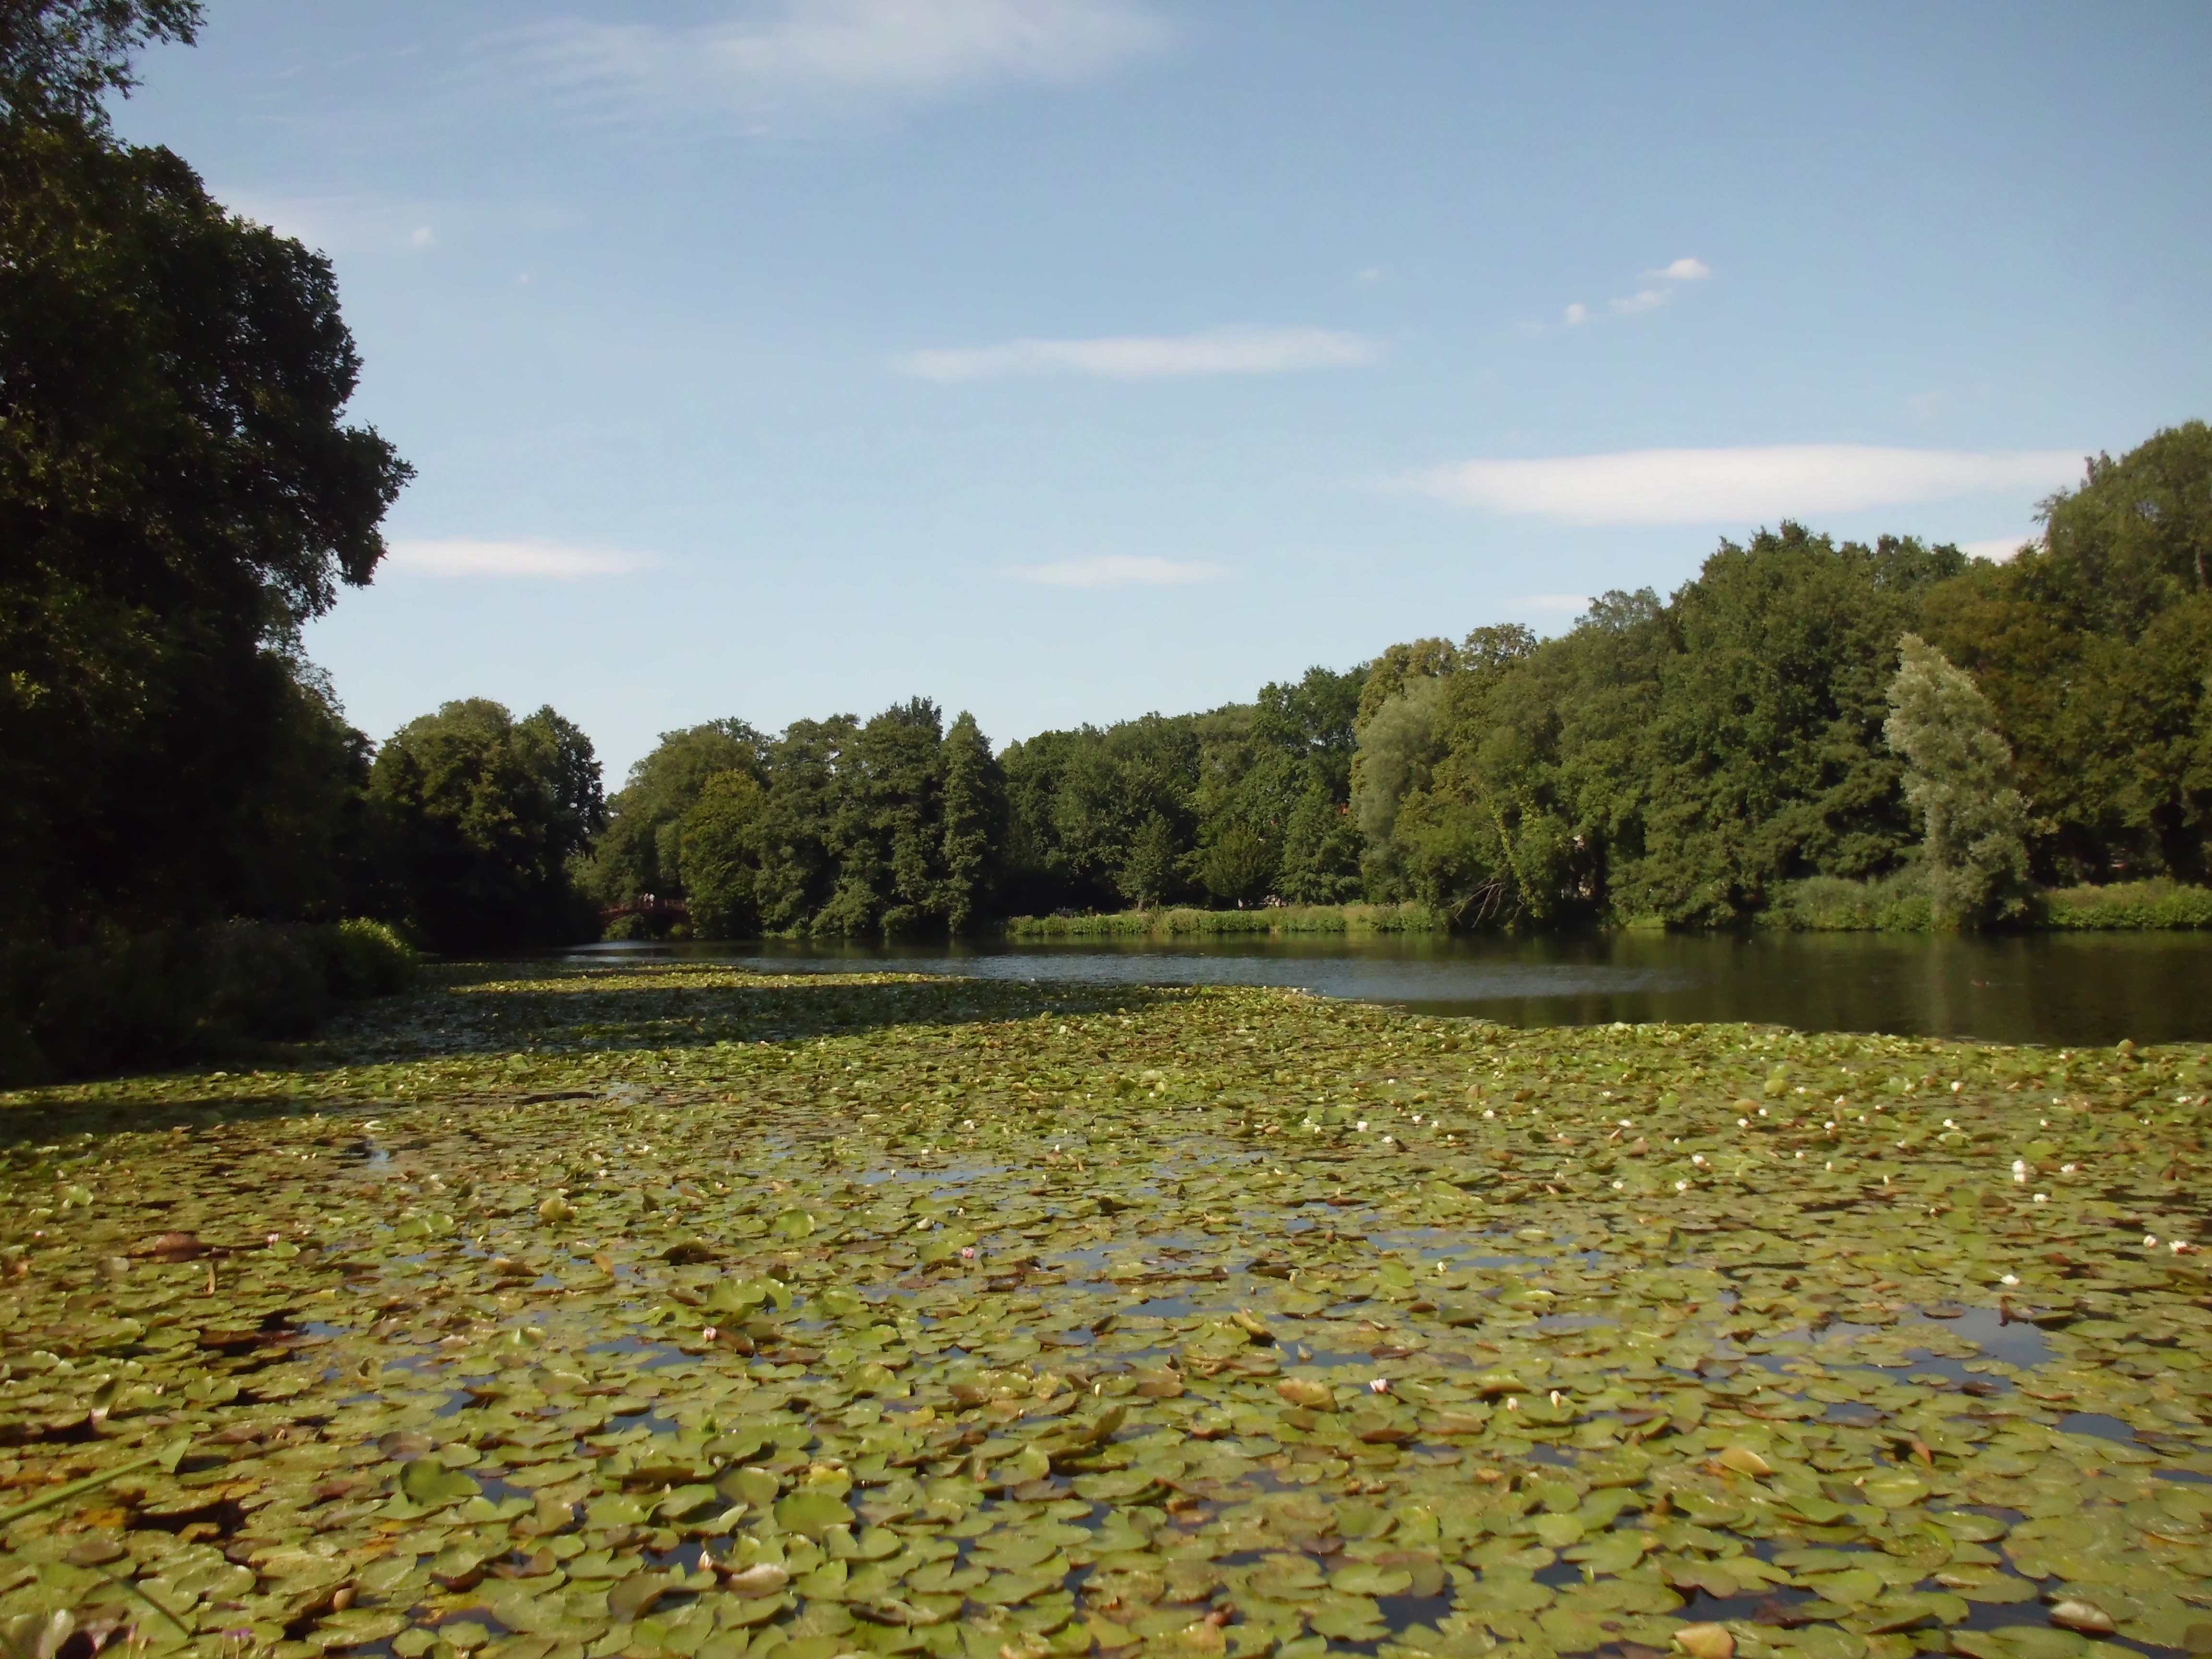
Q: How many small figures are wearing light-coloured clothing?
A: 2